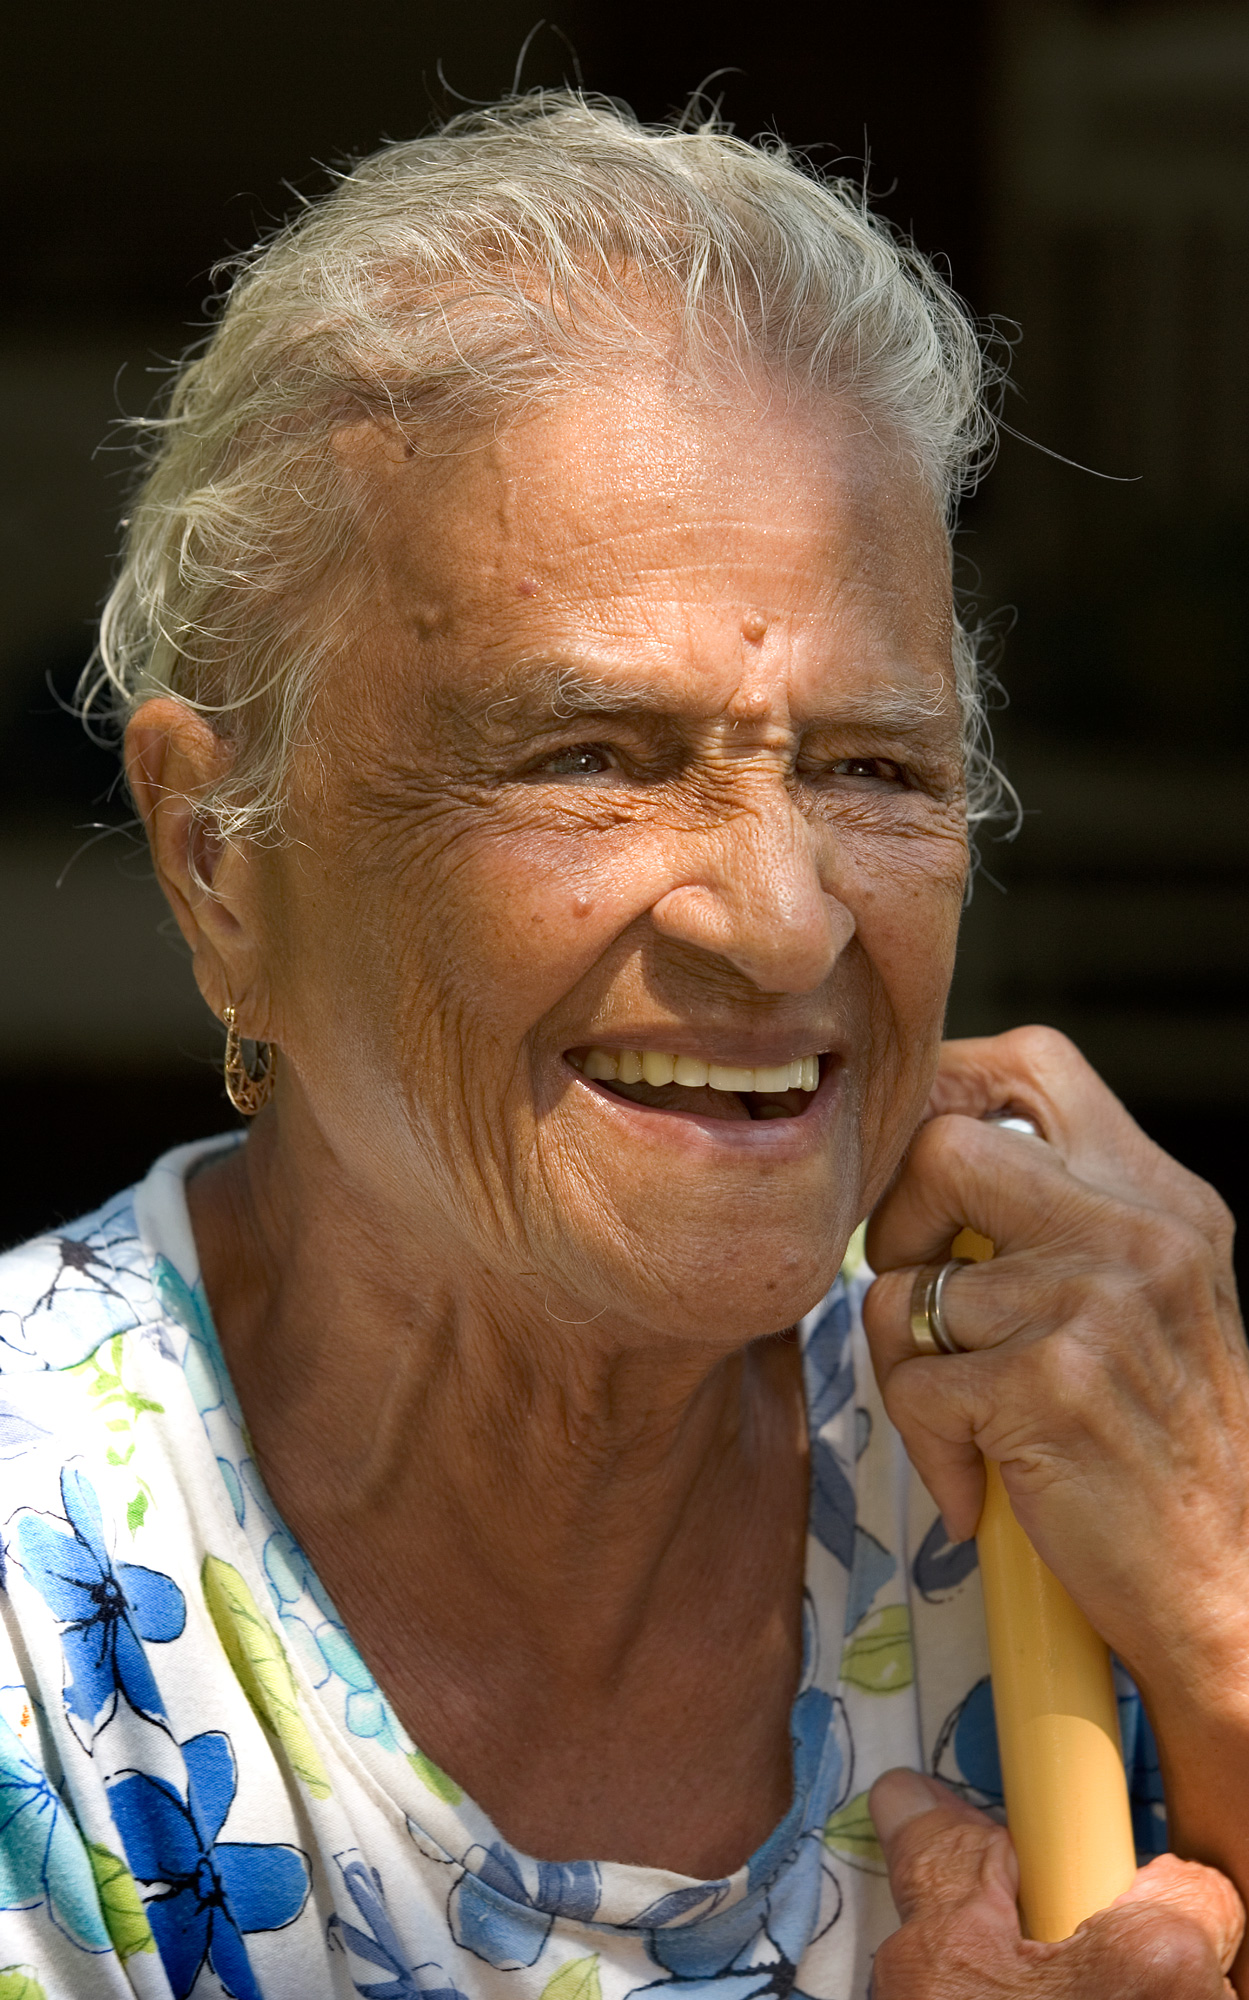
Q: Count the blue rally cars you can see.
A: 0